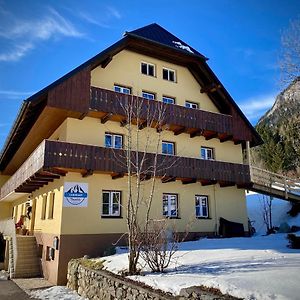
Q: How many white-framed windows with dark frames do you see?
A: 12